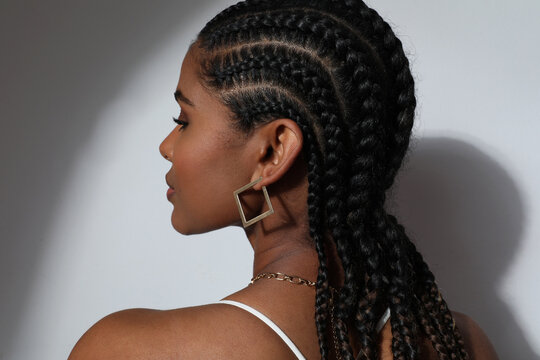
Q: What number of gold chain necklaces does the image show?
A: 1